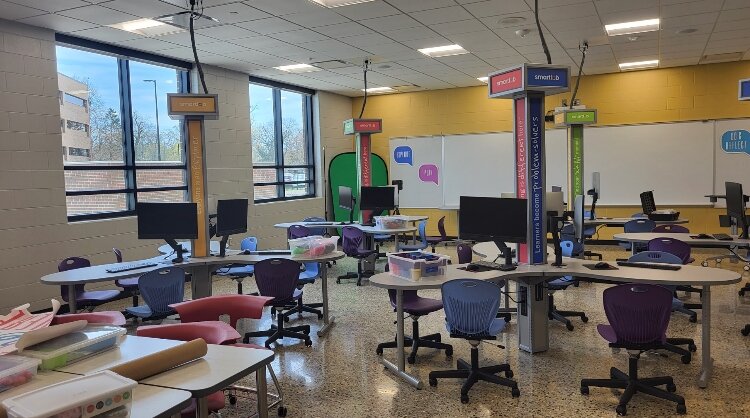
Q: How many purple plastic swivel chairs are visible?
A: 11